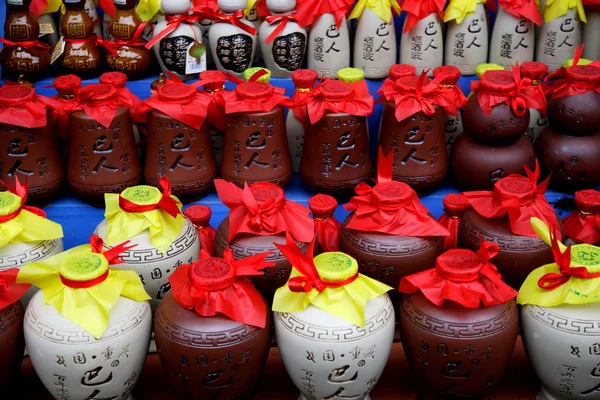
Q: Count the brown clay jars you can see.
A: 14